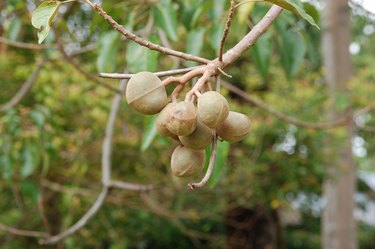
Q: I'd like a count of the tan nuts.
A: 7